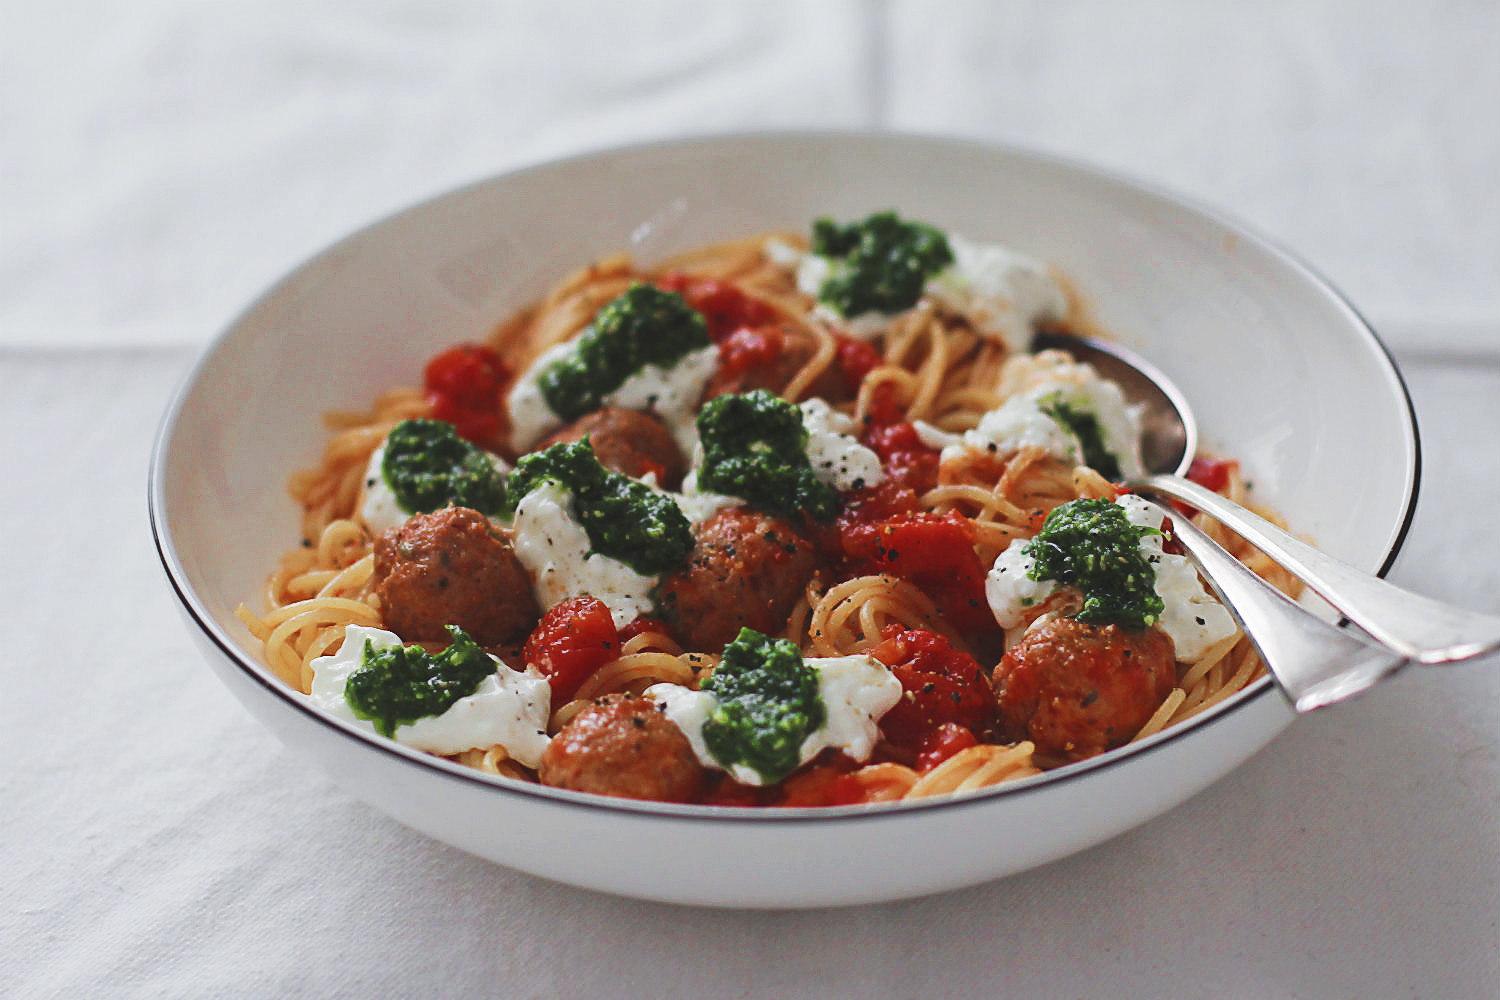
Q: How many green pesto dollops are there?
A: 9